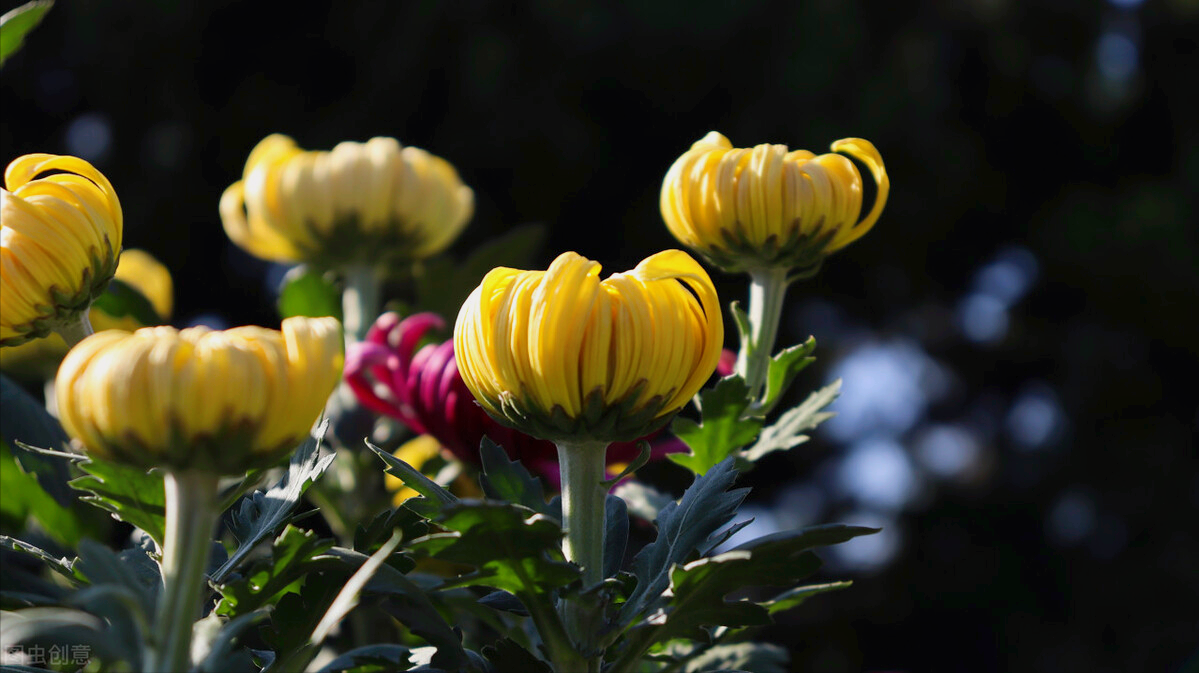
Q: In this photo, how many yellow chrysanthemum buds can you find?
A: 5